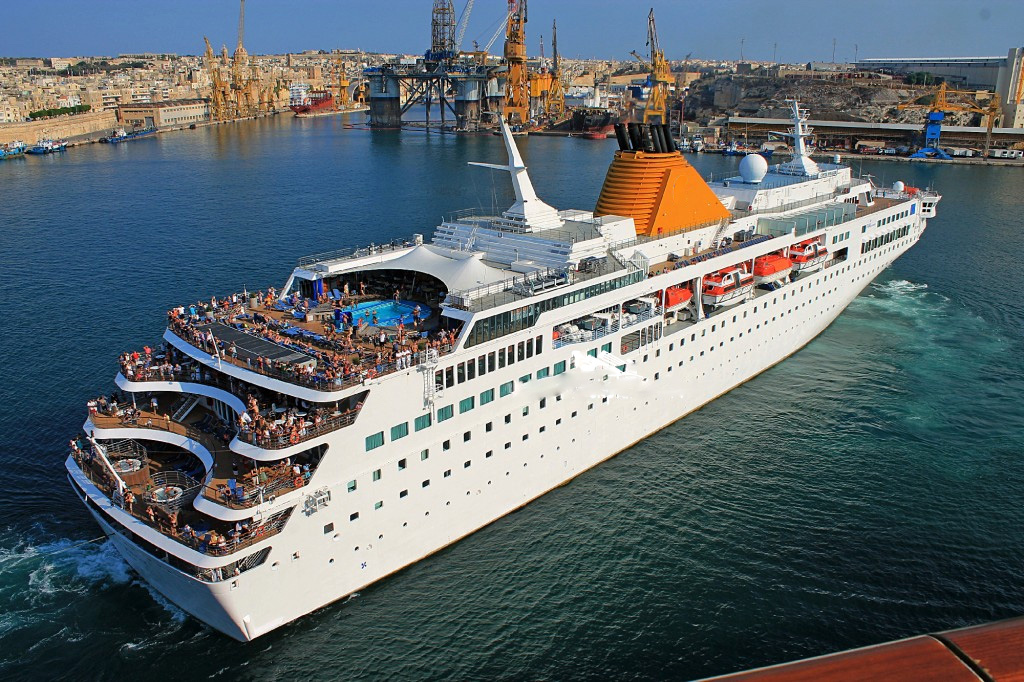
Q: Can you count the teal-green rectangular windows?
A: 13